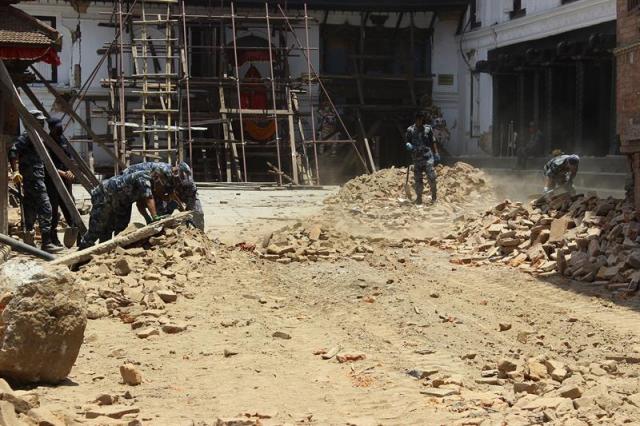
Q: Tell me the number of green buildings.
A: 0